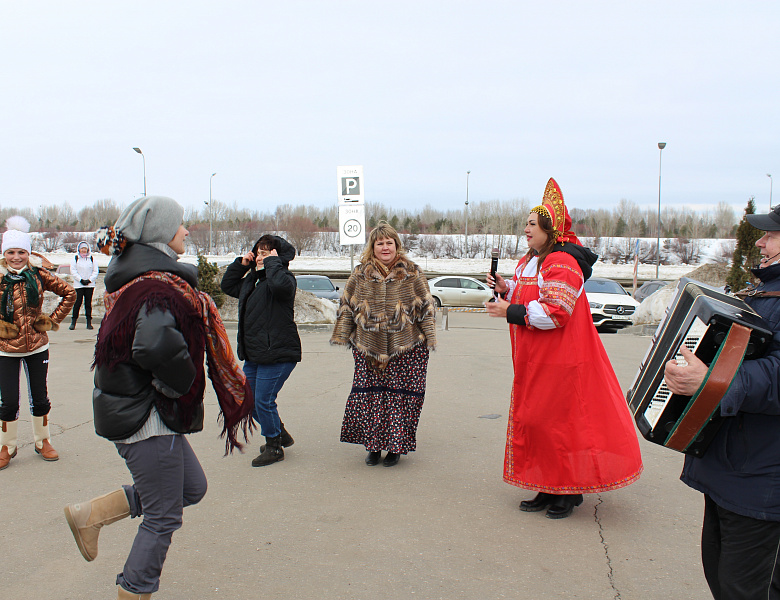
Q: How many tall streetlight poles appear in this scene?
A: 5